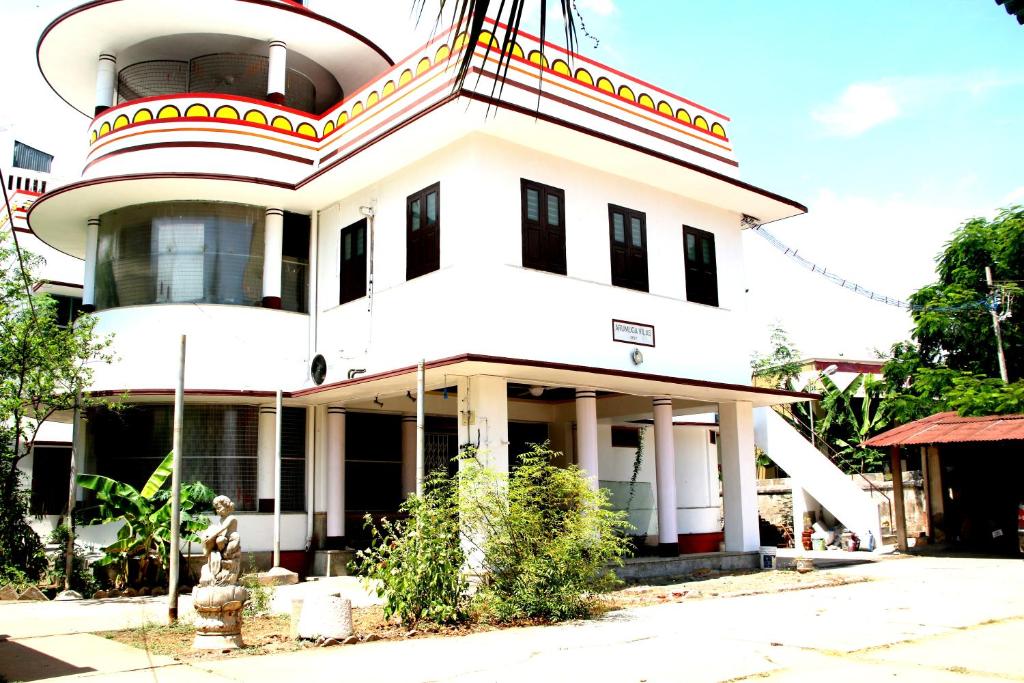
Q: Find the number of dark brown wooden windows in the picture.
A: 5